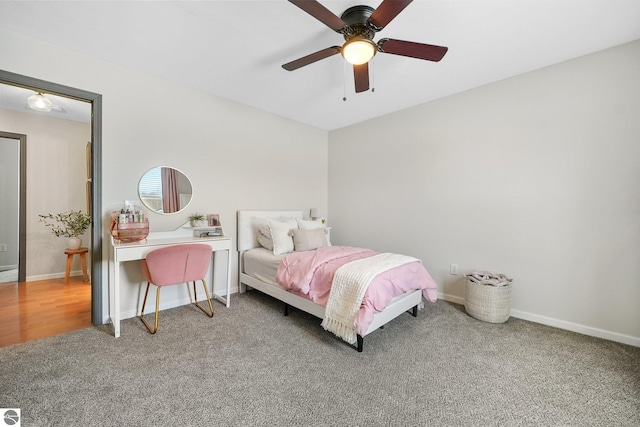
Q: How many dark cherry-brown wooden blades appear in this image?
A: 5